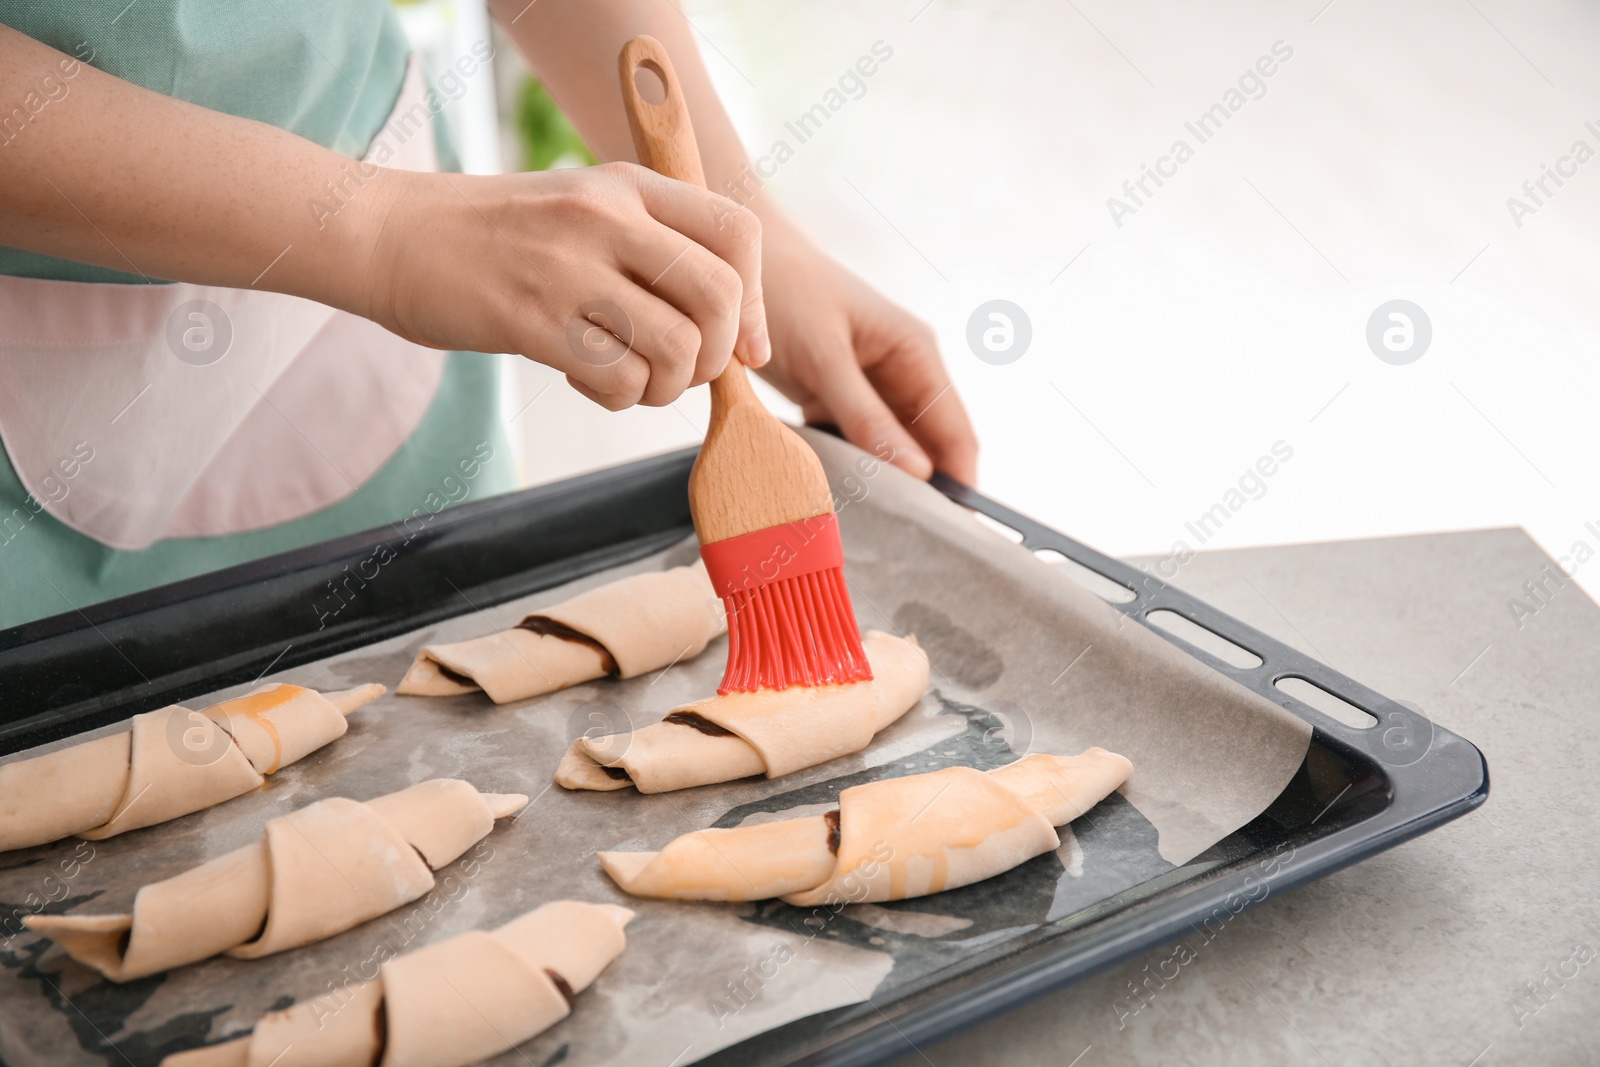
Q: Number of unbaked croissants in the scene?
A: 6